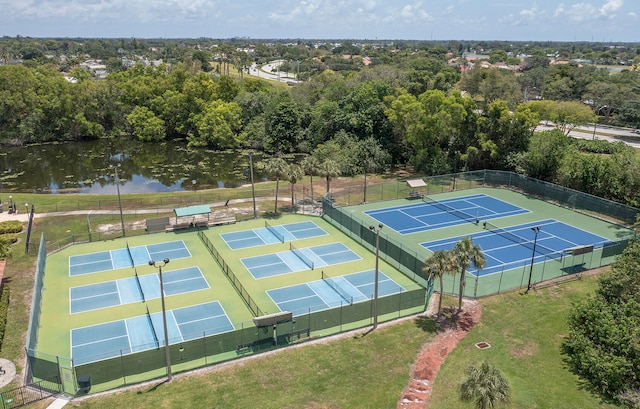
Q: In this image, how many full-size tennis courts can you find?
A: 2